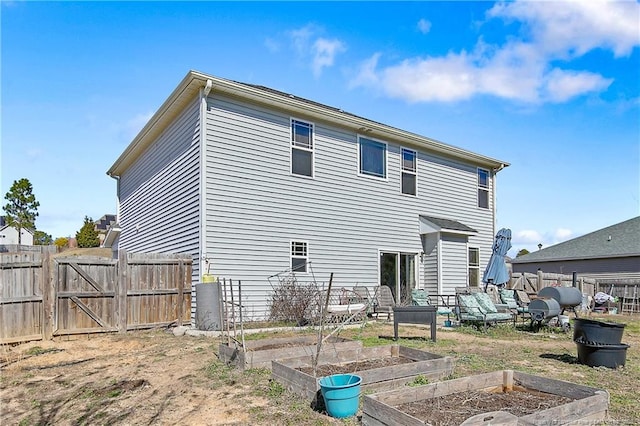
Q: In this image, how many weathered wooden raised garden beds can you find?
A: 3